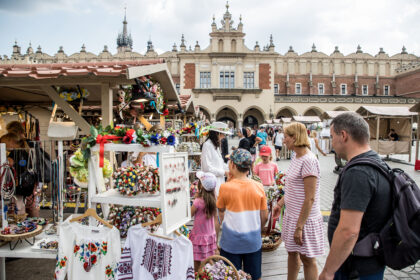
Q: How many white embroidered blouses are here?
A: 2